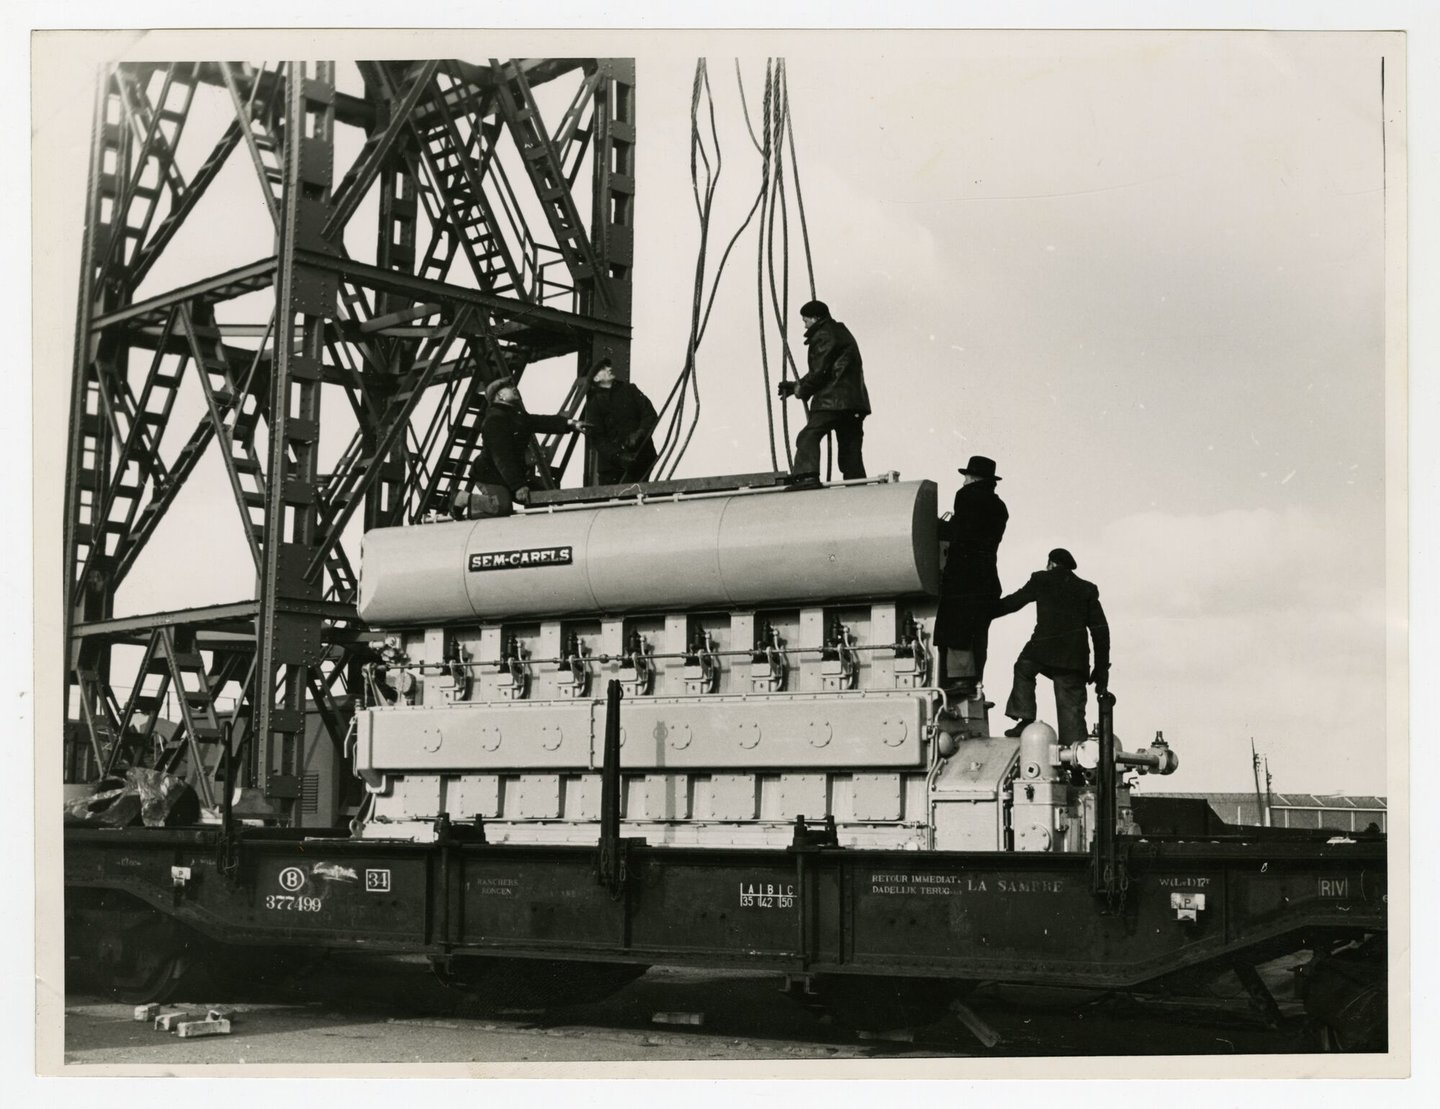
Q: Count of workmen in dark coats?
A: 5